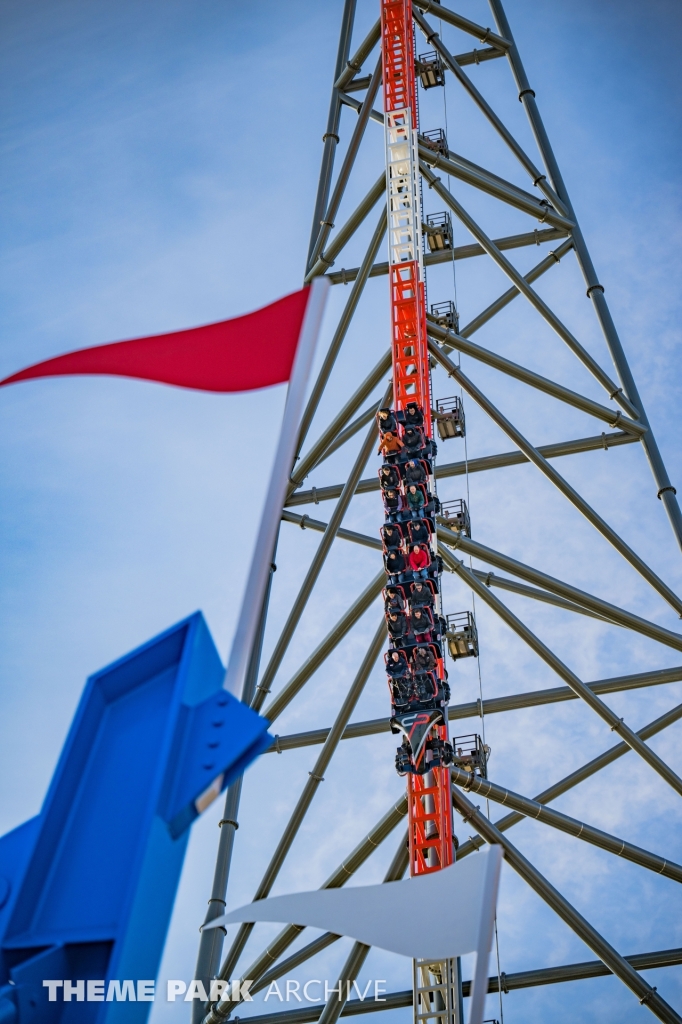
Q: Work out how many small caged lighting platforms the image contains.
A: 8